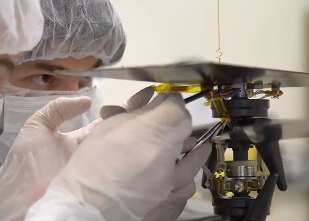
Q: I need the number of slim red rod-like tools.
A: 0